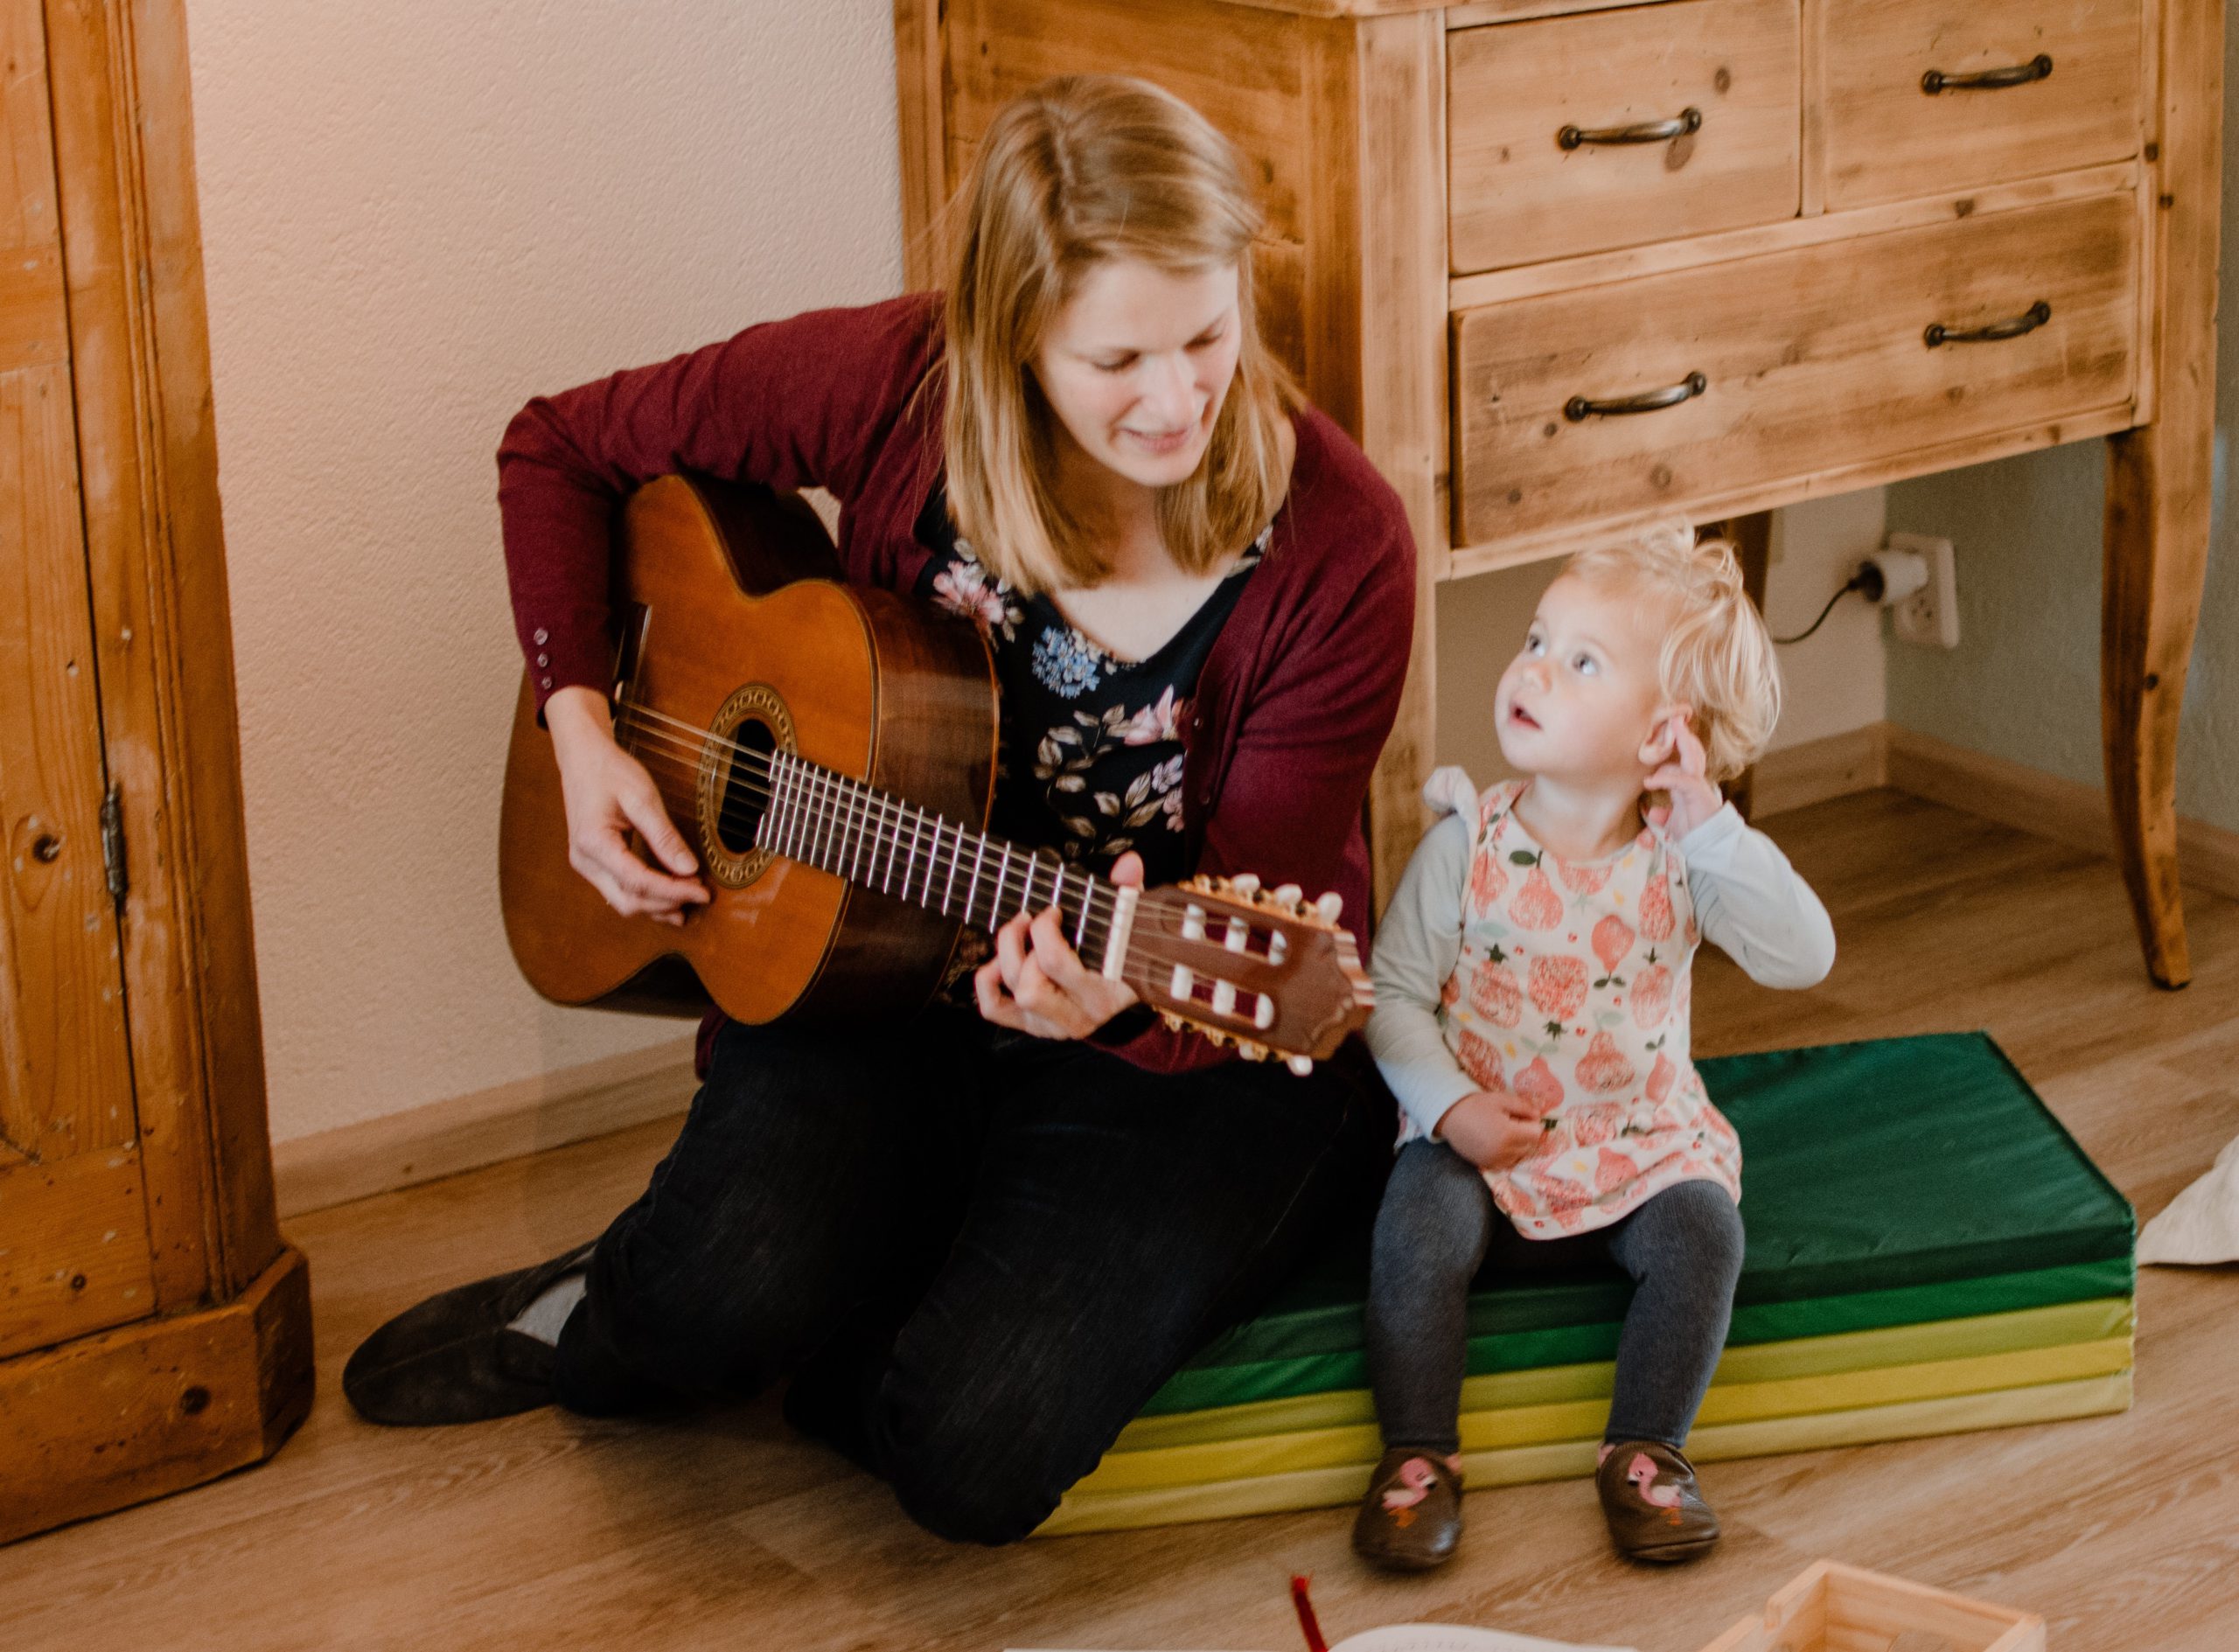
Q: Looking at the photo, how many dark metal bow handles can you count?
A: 4